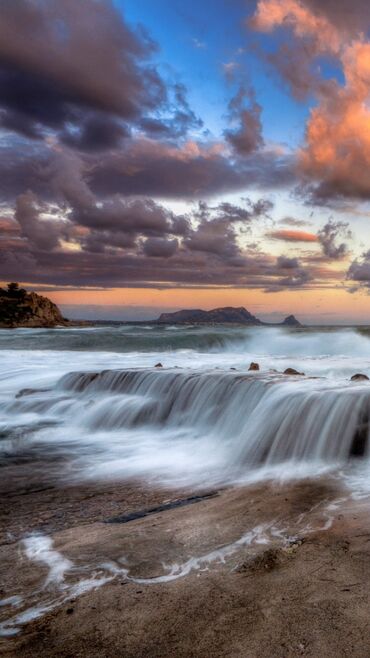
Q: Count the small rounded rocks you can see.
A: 4